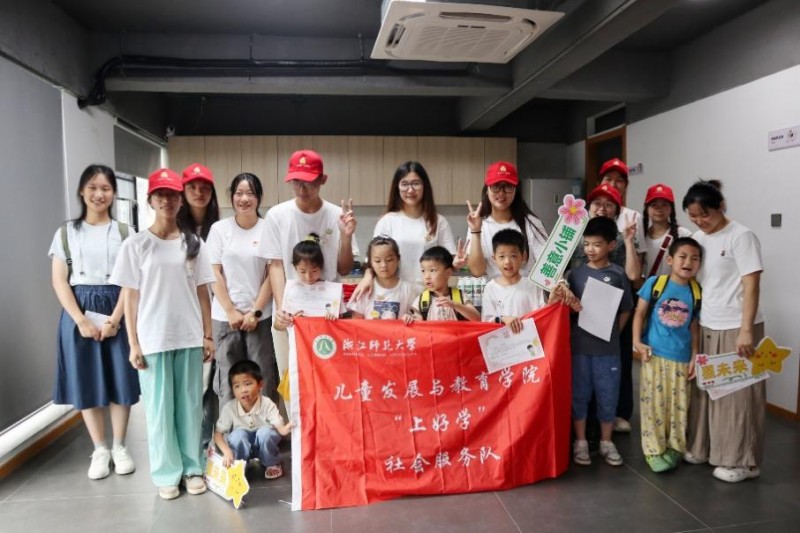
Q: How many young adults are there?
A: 11